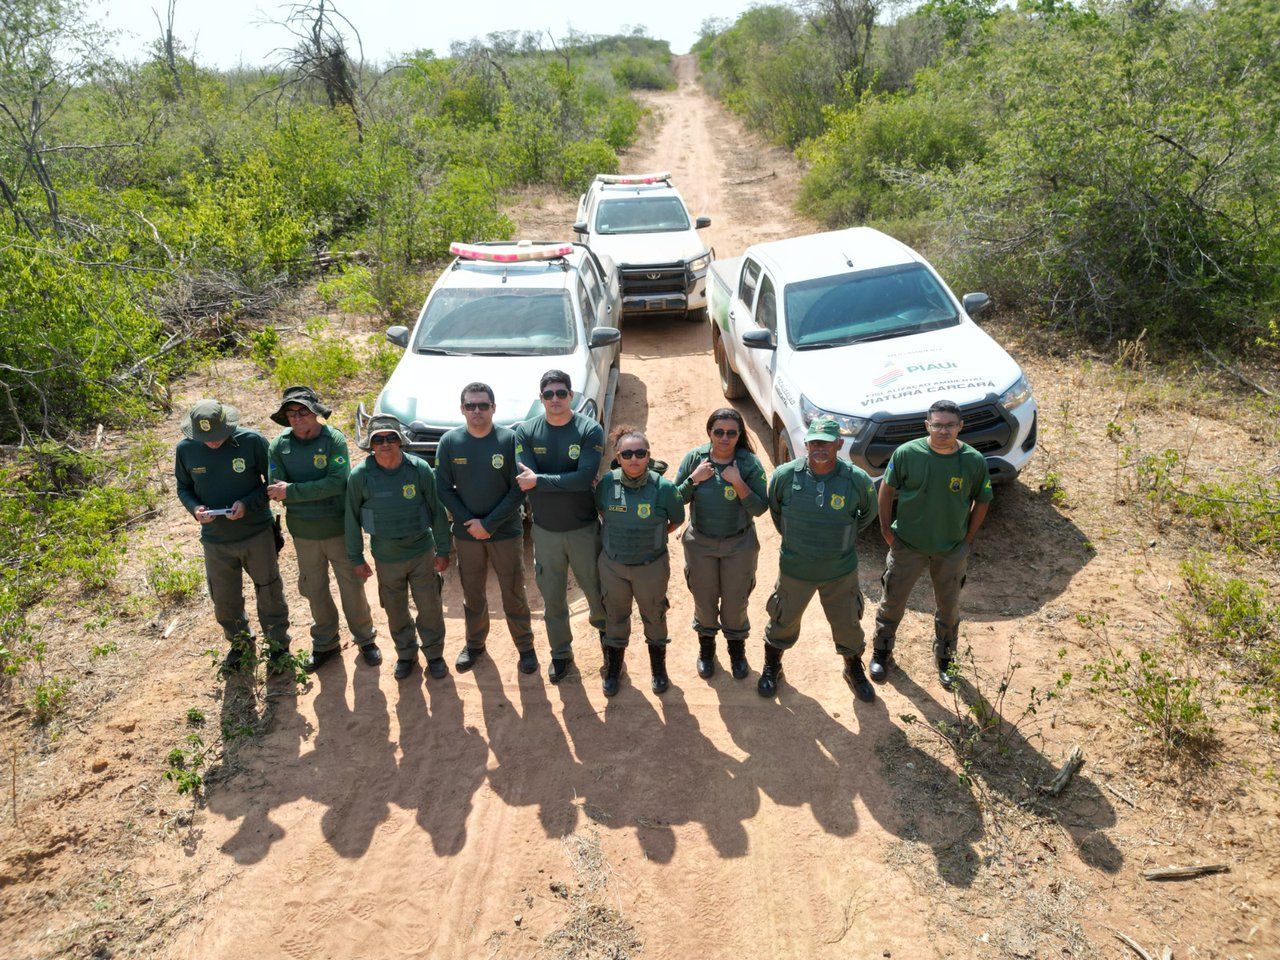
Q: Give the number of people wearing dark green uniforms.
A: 9